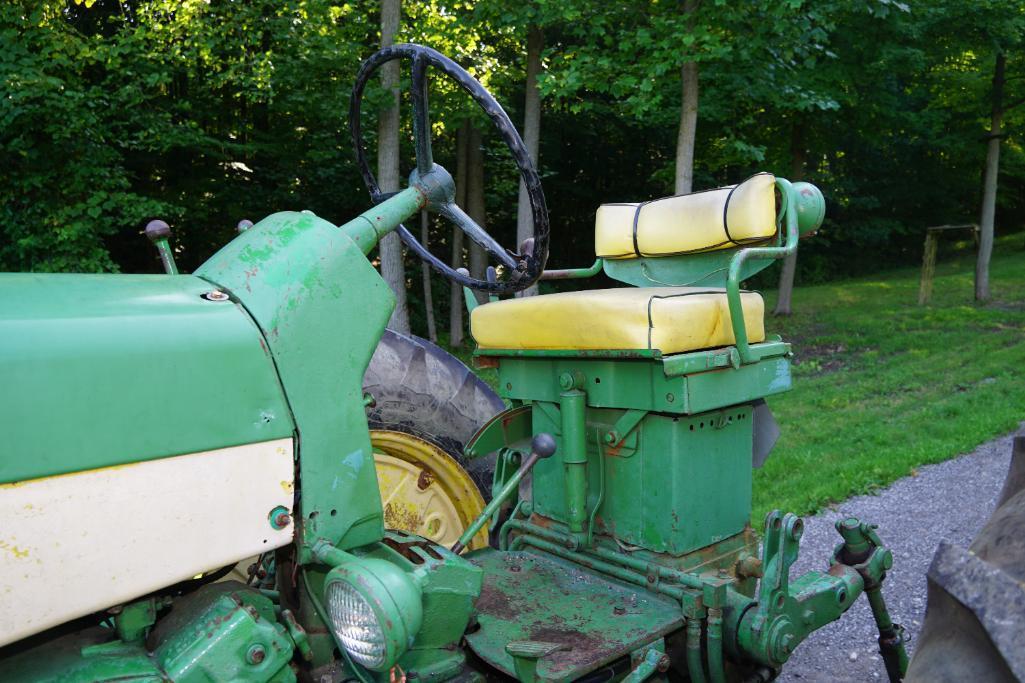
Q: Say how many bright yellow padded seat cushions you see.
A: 2